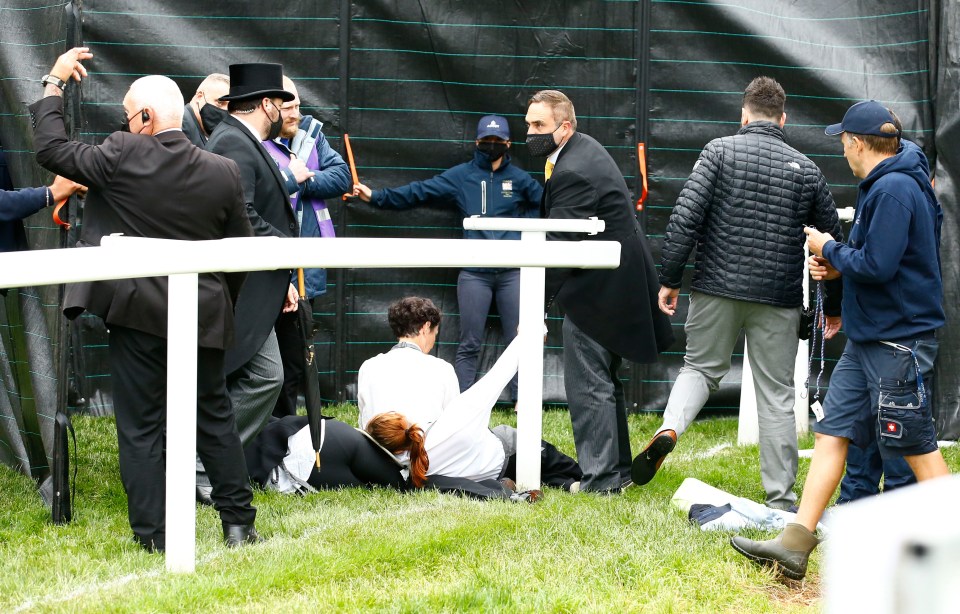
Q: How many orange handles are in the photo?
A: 3